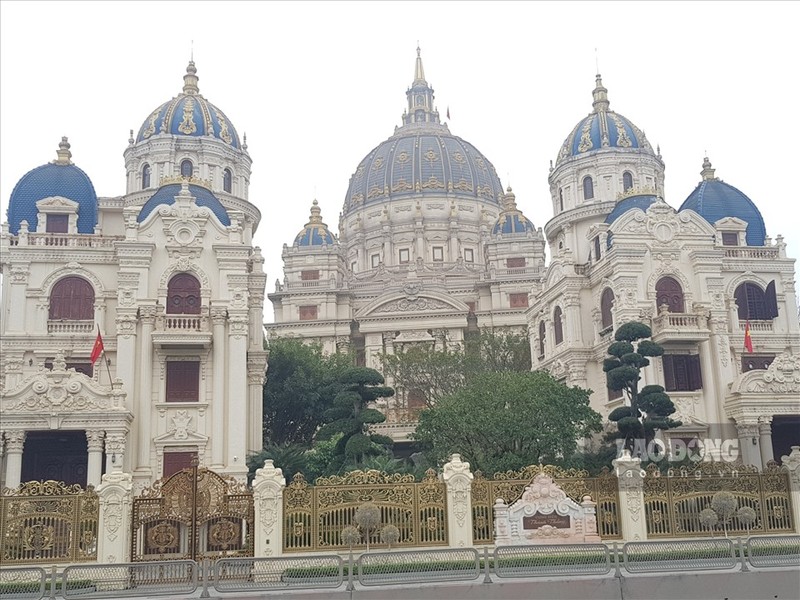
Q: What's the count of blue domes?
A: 9